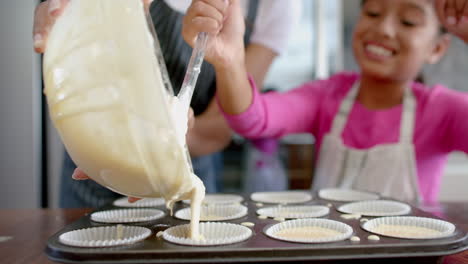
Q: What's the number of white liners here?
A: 12